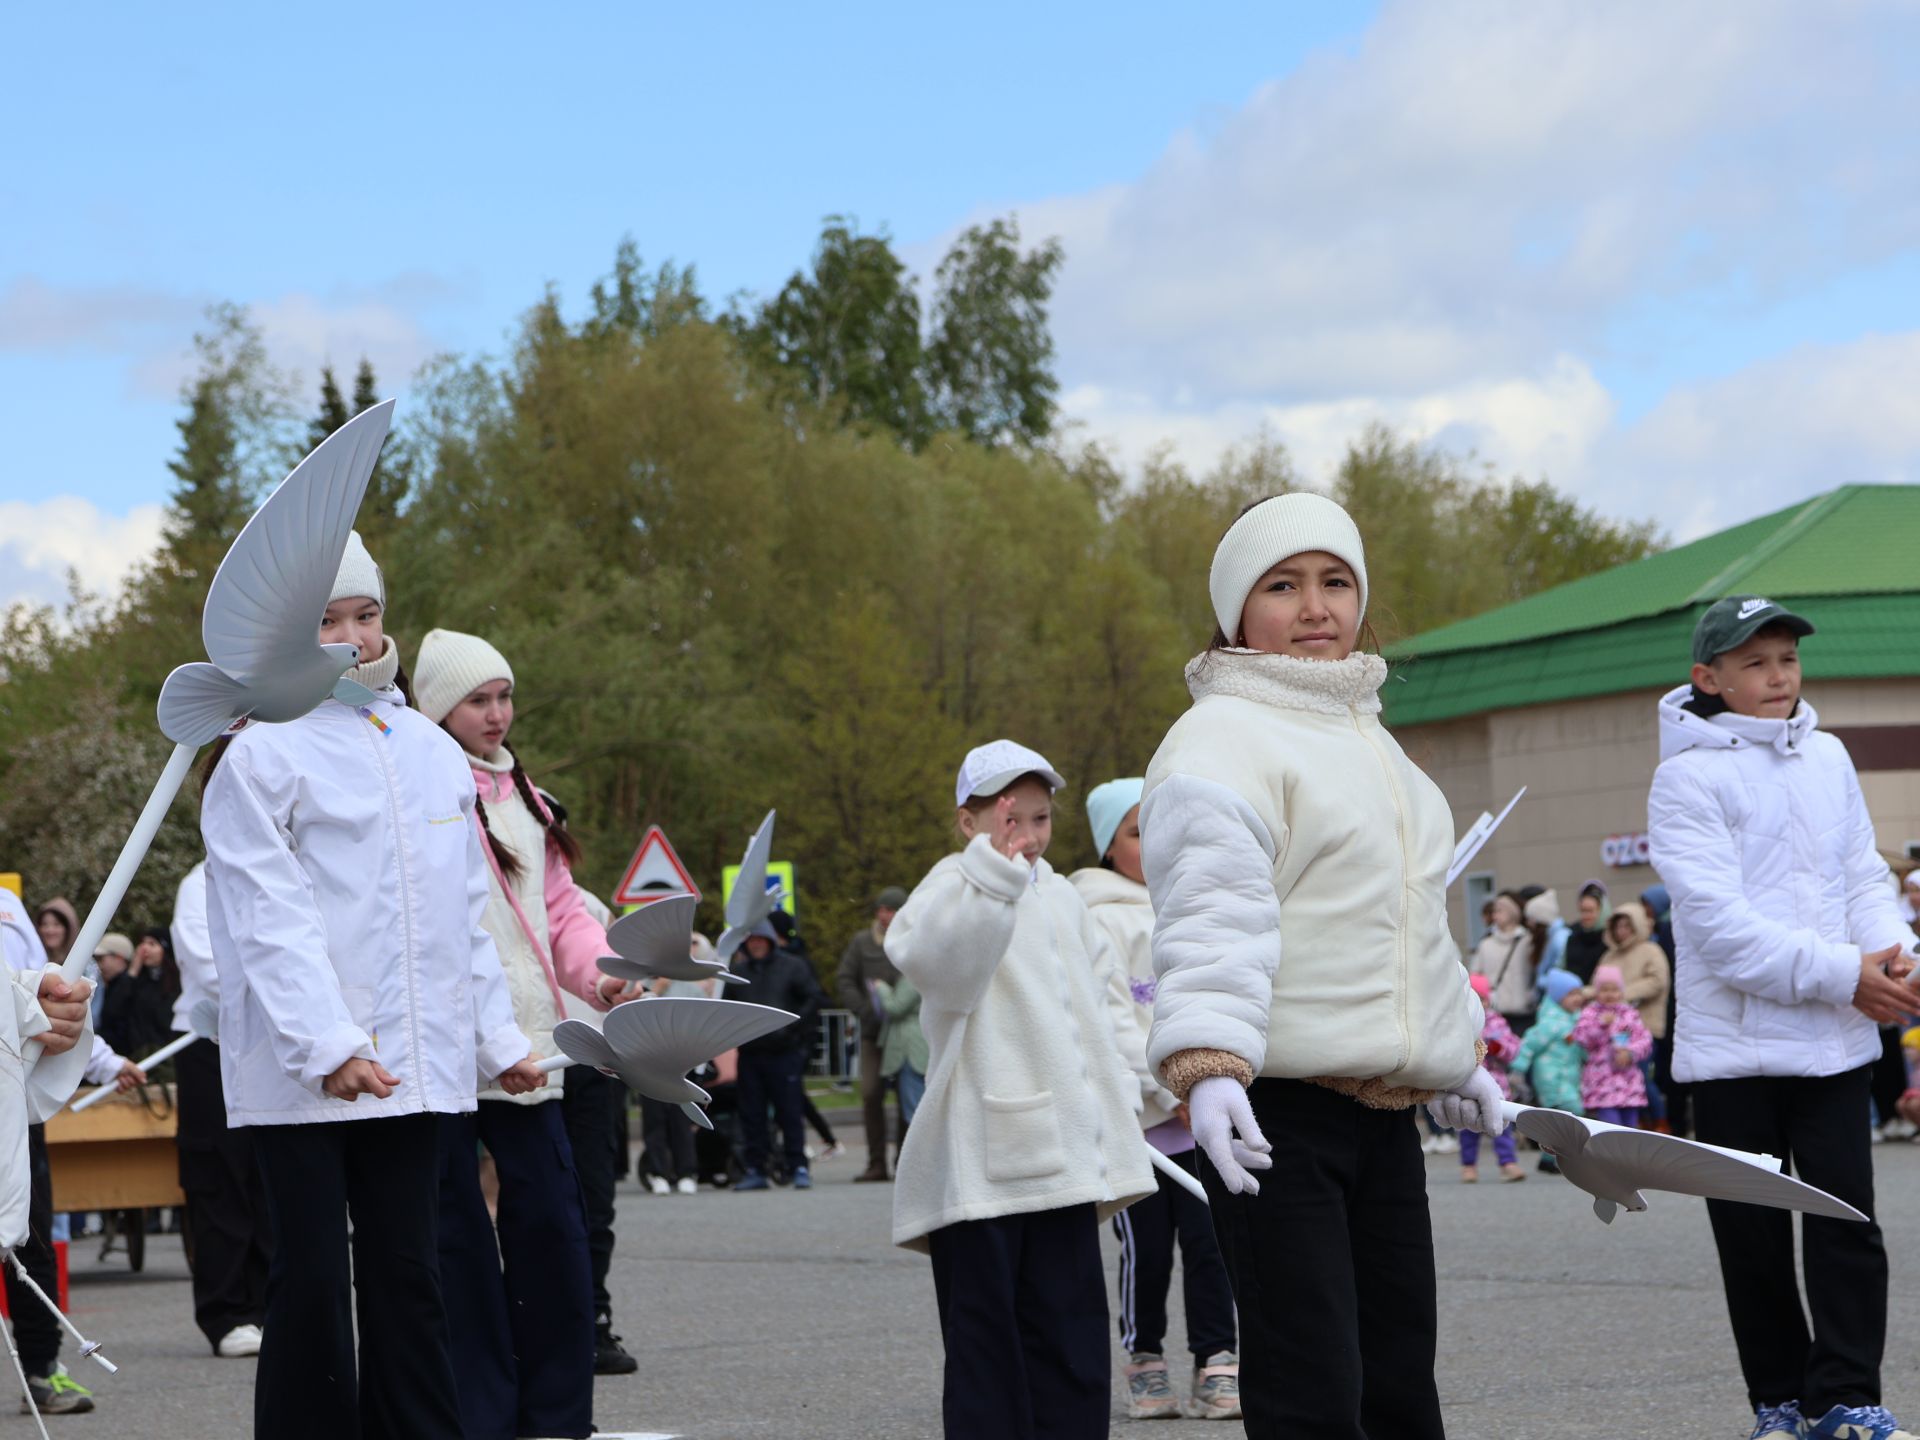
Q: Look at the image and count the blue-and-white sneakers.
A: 2